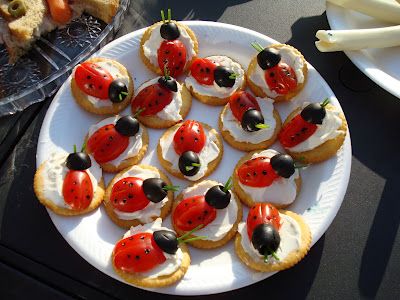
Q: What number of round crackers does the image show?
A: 15